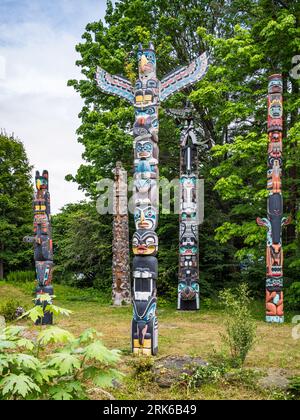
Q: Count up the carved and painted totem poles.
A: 5